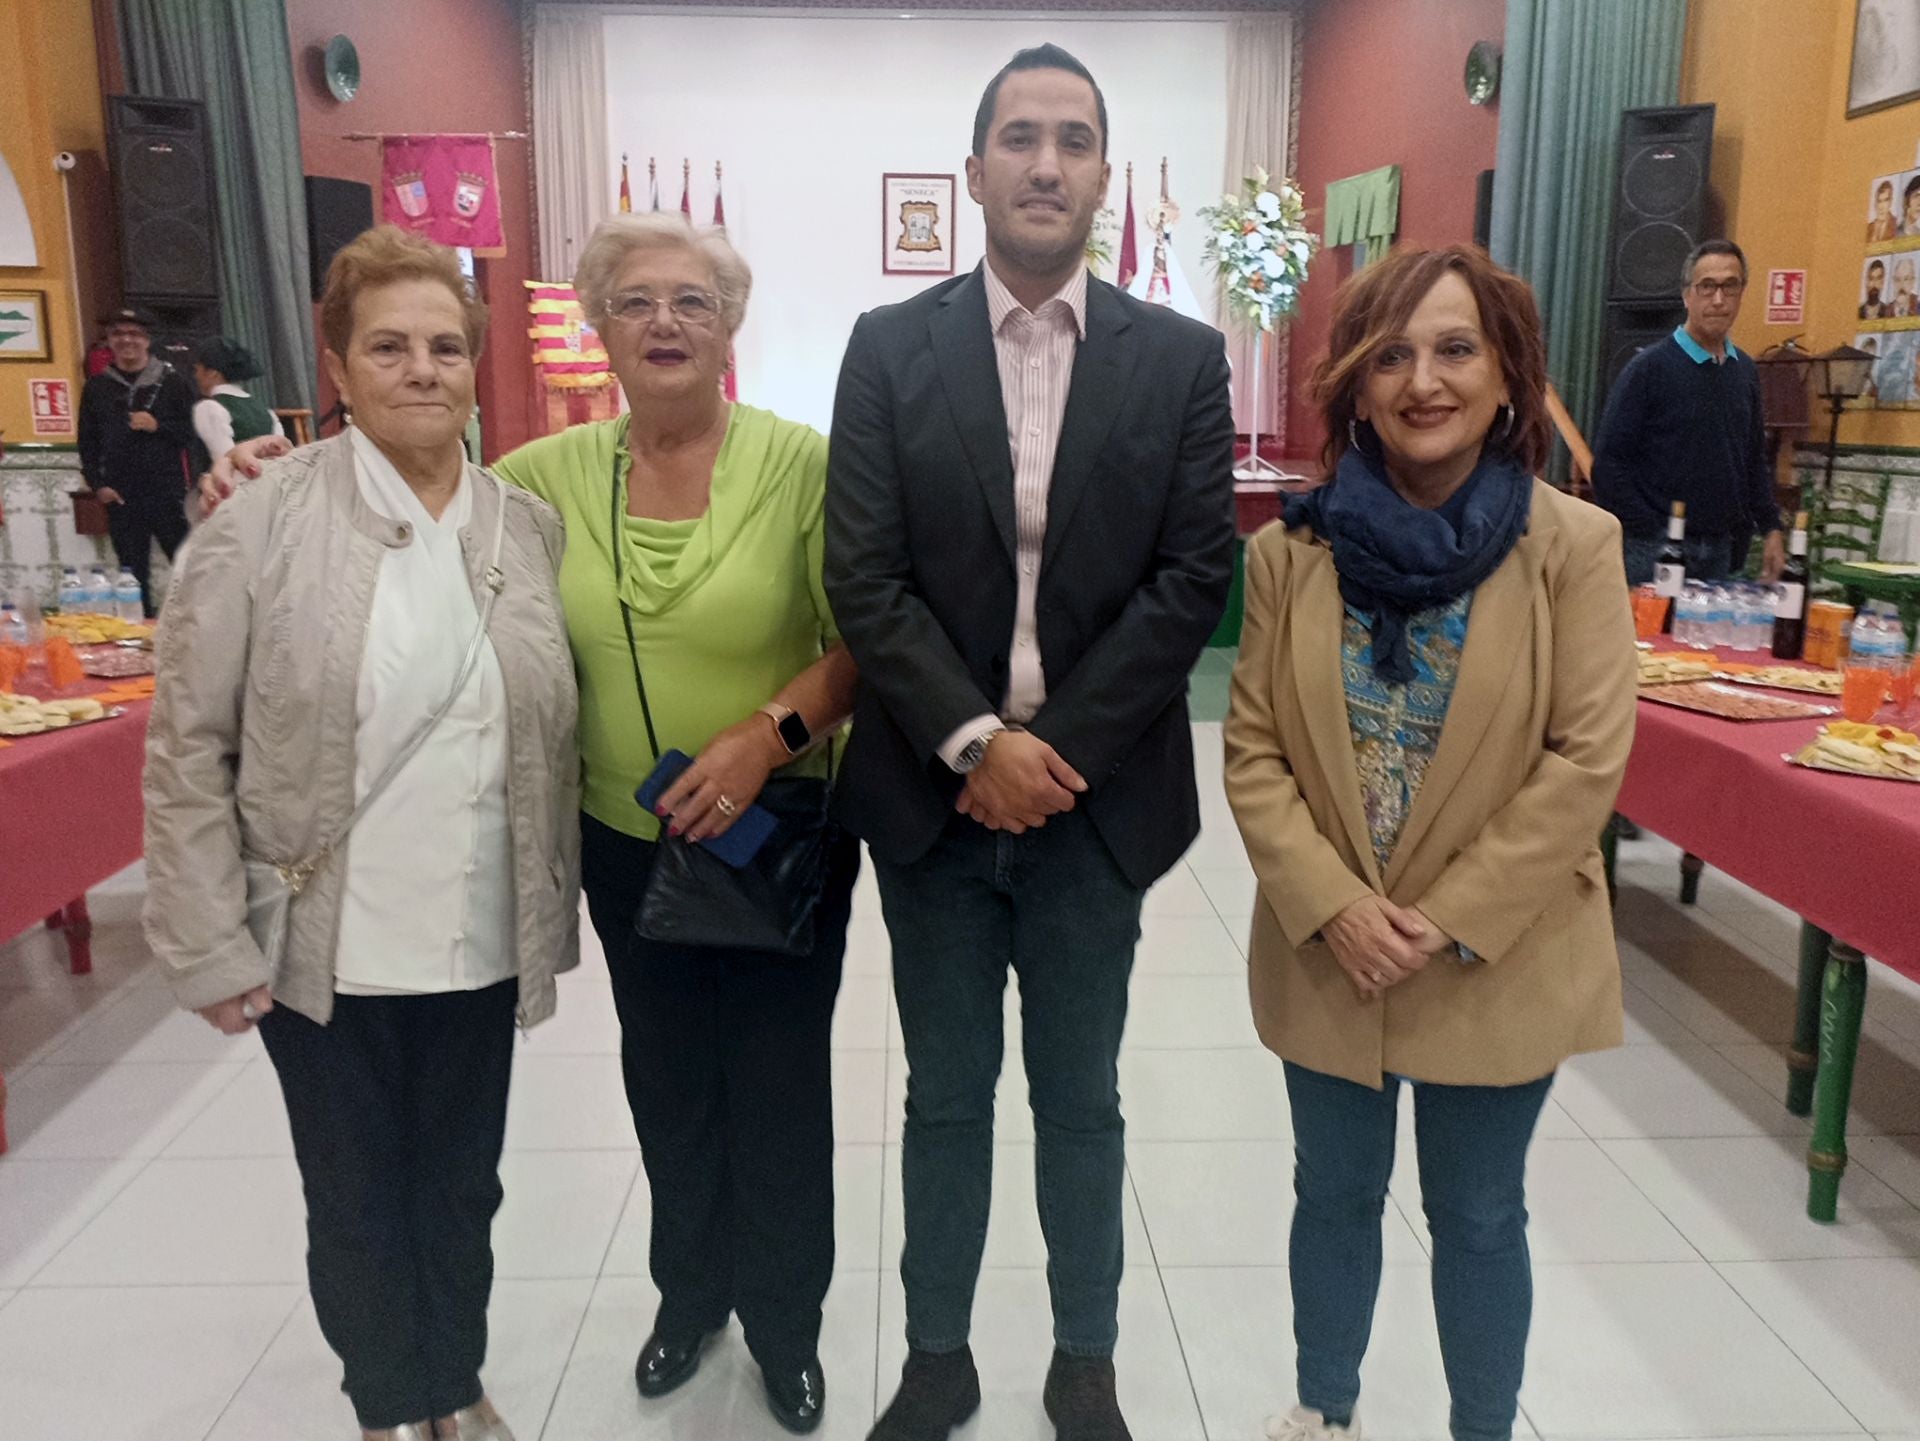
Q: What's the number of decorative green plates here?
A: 2